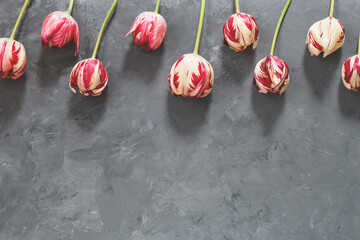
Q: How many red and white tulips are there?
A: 9